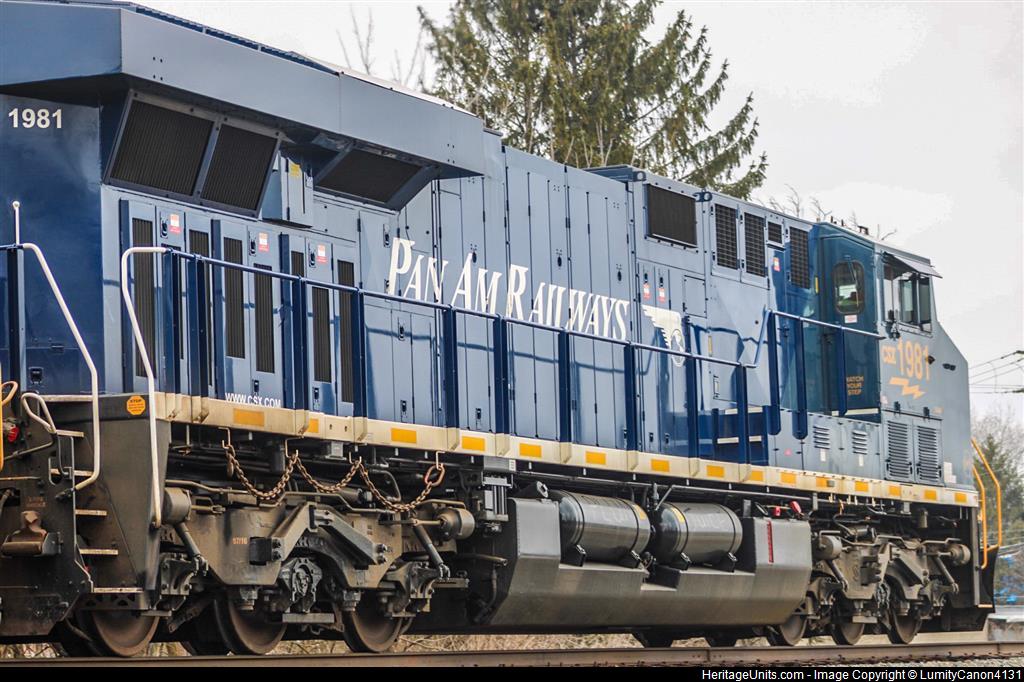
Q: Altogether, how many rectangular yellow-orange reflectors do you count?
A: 15